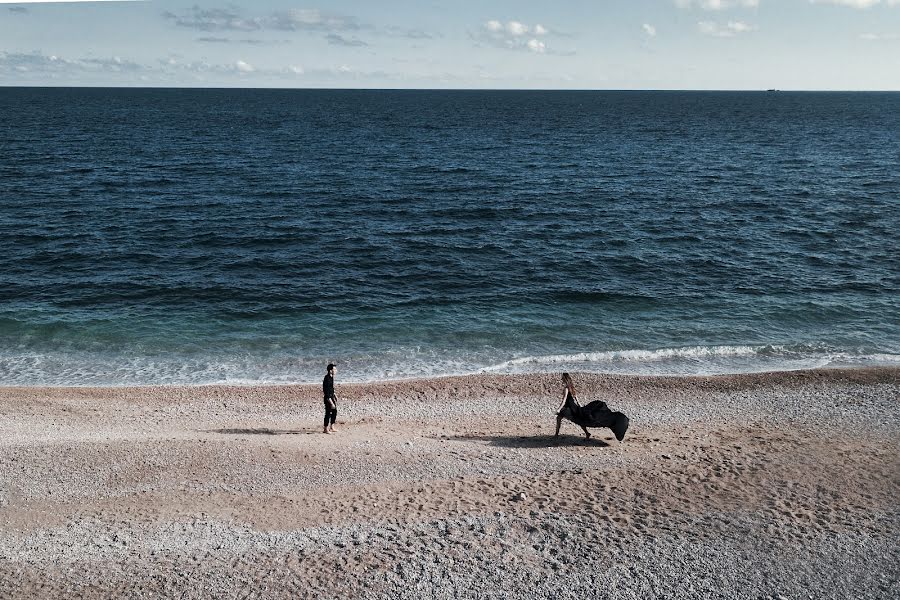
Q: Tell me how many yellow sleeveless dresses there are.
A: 0